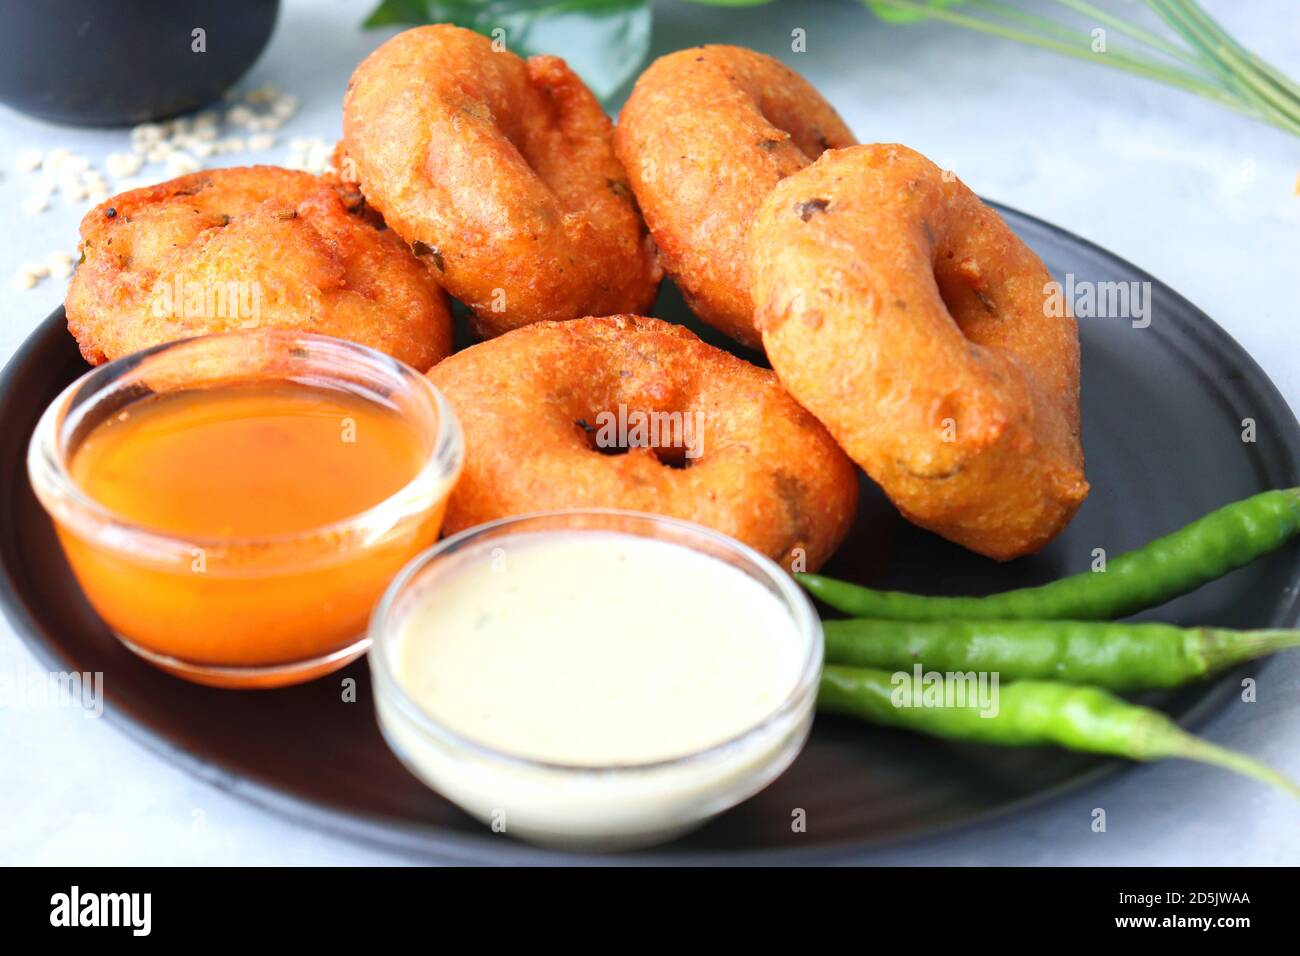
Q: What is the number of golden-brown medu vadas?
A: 5